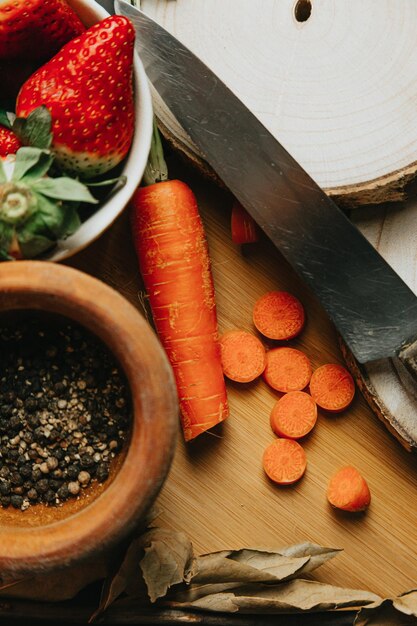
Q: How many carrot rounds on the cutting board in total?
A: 7